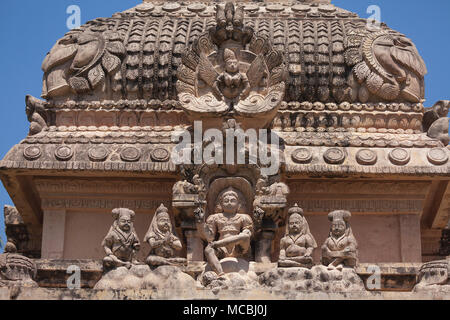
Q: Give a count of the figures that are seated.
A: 5